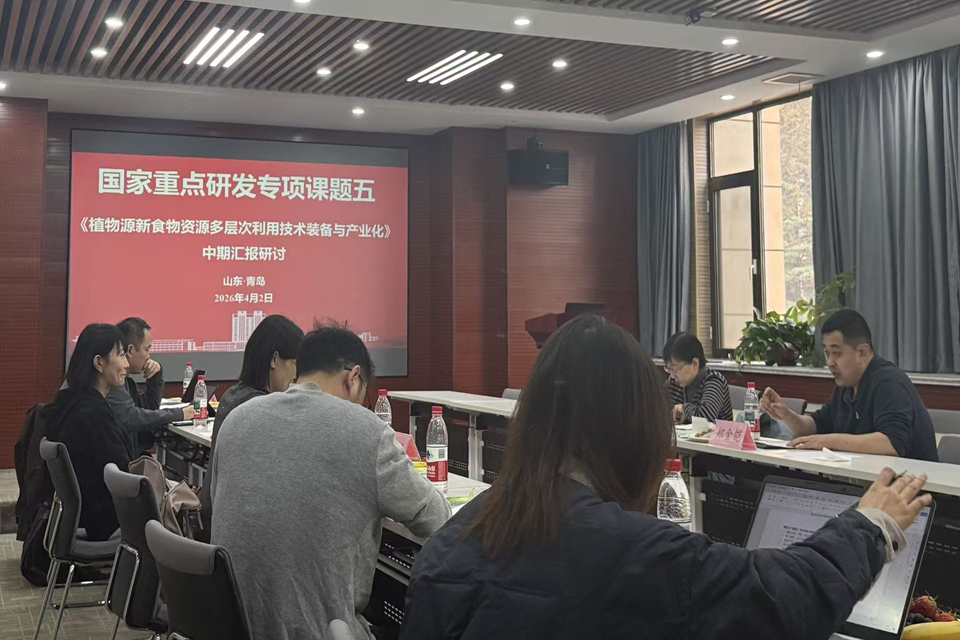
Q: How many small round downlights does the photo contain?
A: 13